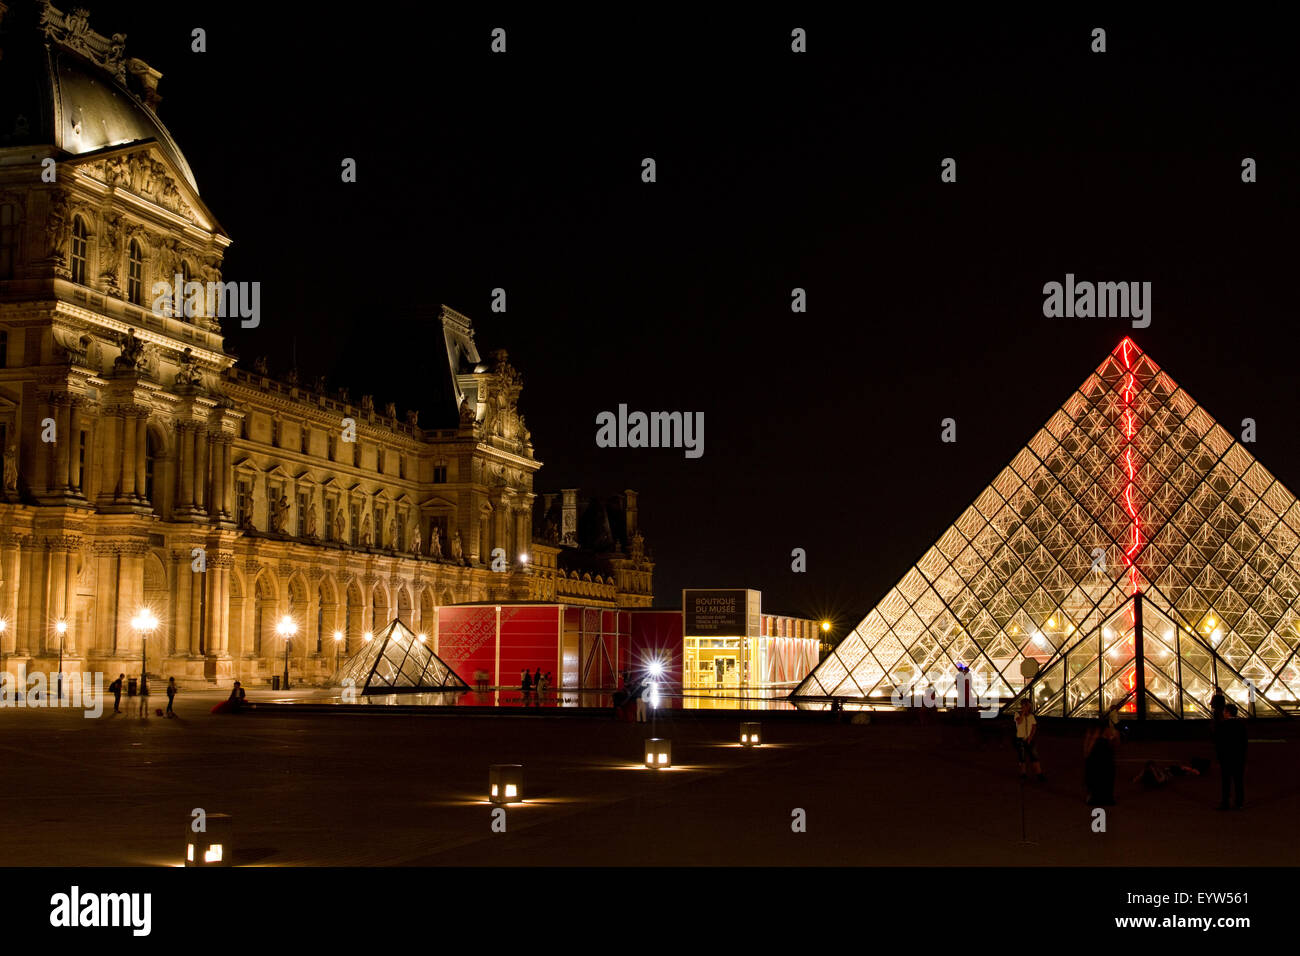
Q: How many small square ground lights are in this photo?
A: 4